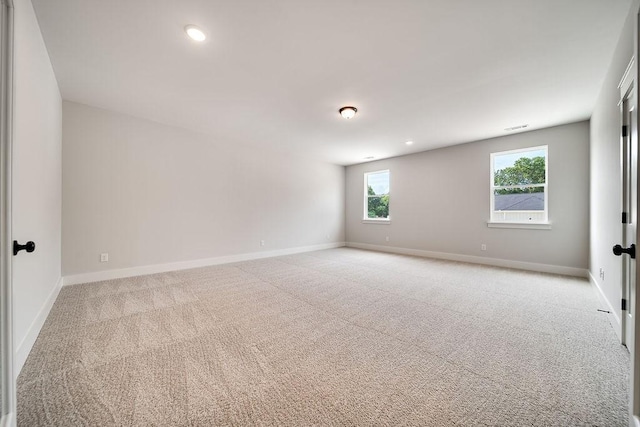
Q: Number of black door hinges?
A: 3